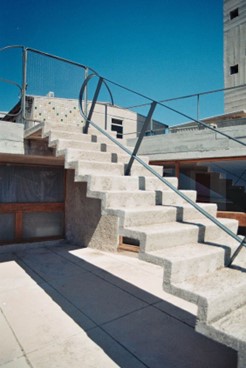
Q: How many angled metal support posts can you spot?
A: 3